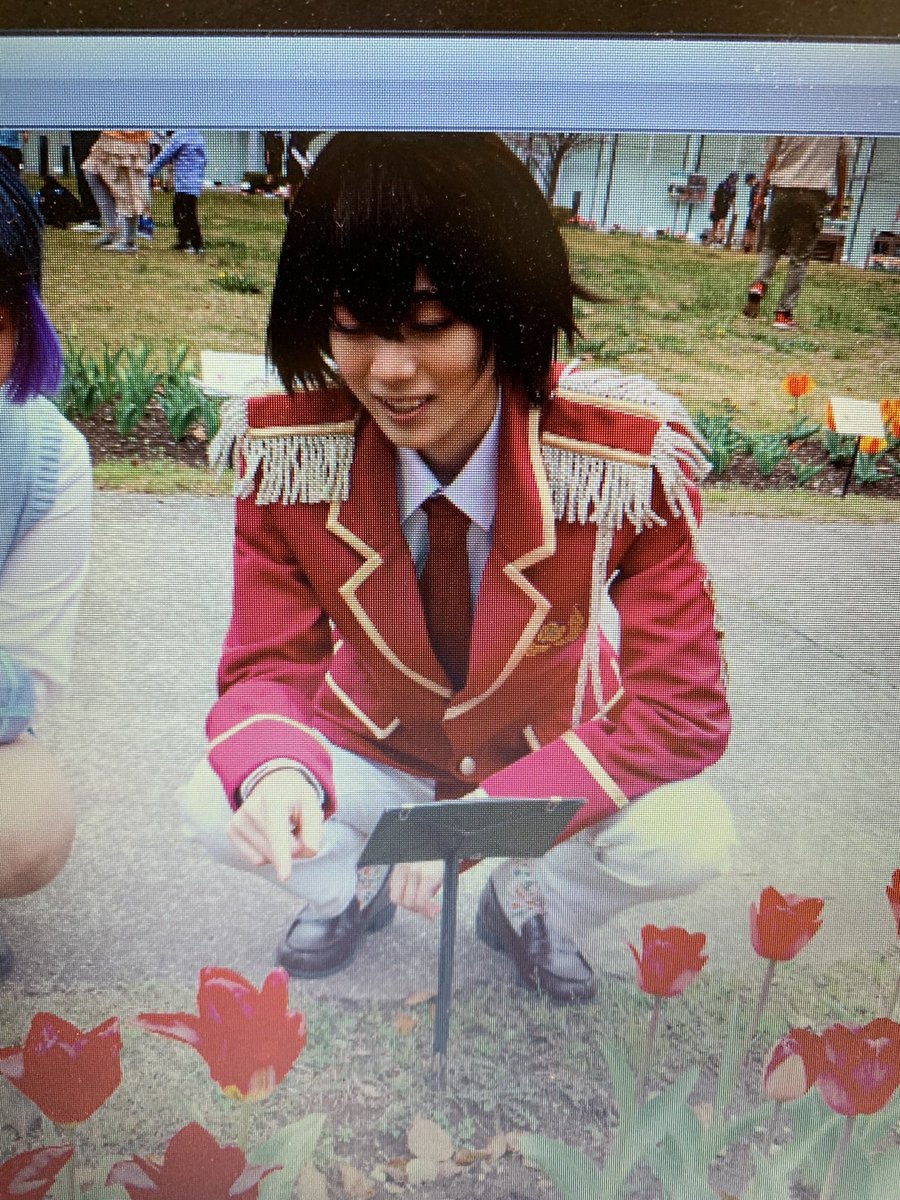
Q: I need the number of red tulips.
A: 9